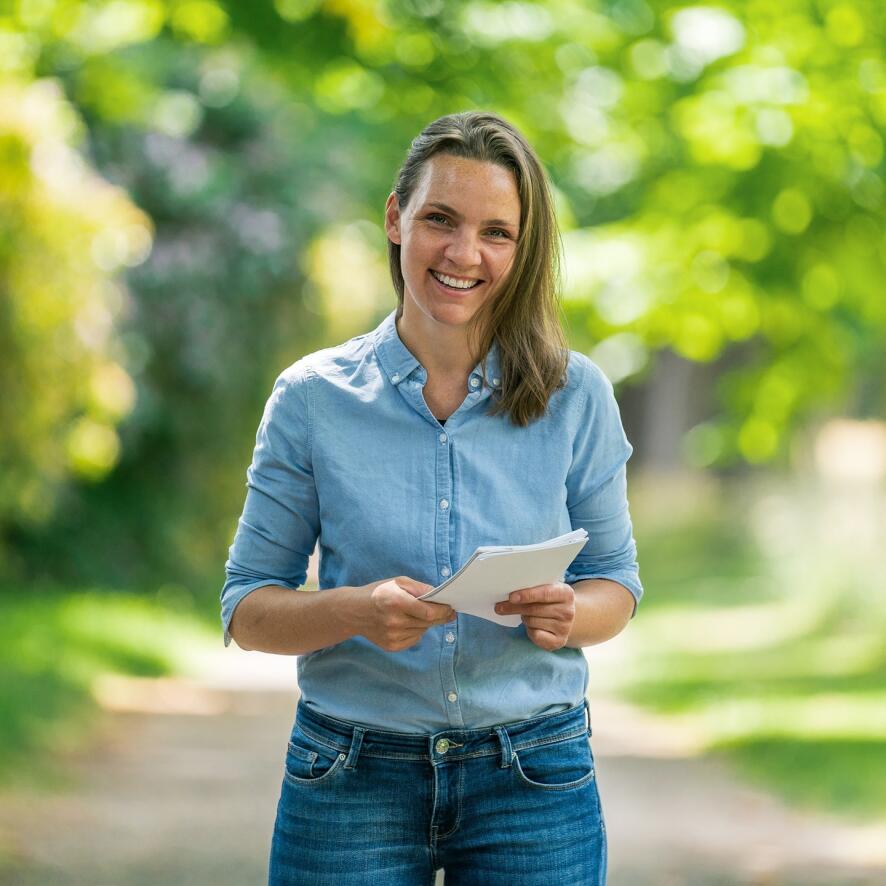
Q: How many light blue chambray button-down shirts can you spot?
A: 1